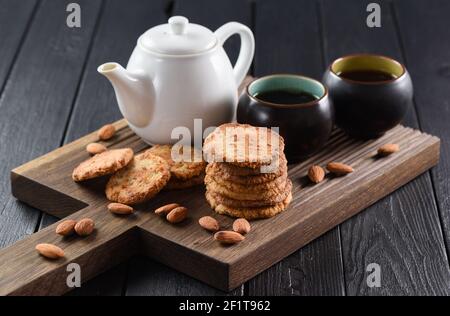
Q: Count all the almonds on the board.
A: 14